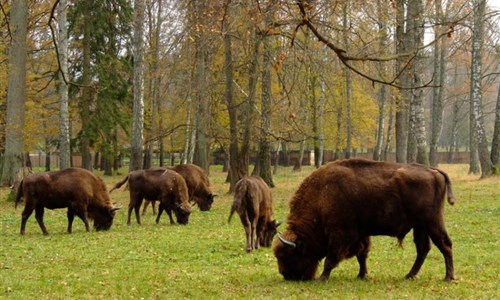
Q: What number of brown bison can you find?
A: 5